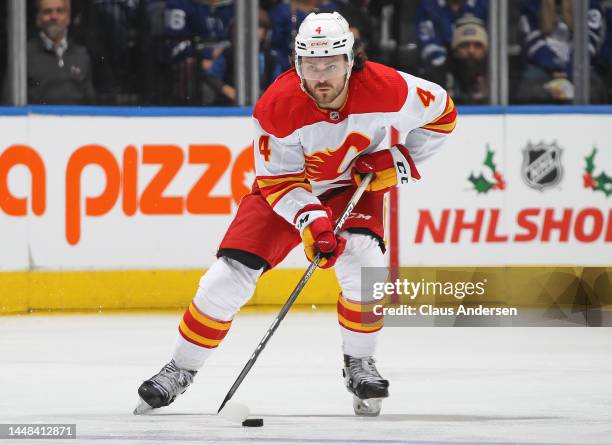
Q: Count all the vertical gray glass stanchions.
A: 4